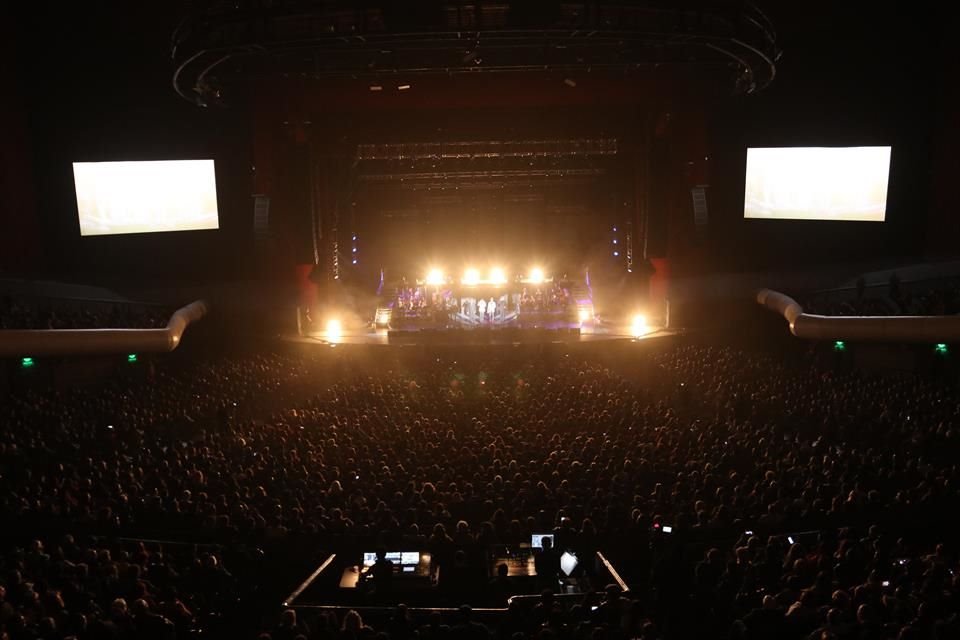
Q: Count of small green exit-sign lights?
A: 4